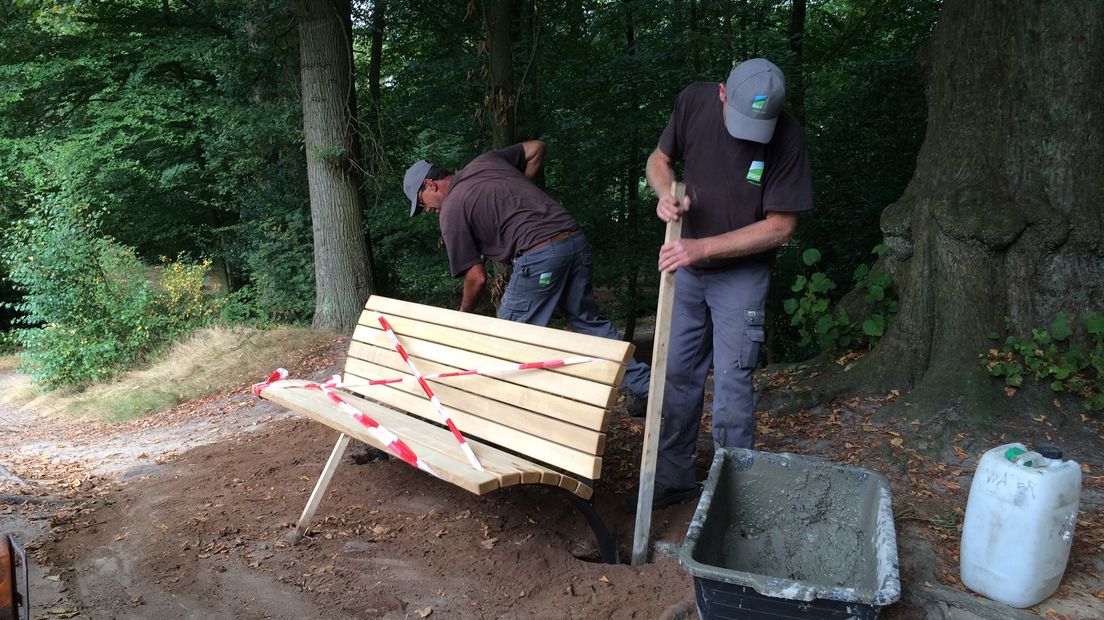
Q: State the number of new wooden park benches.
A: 1